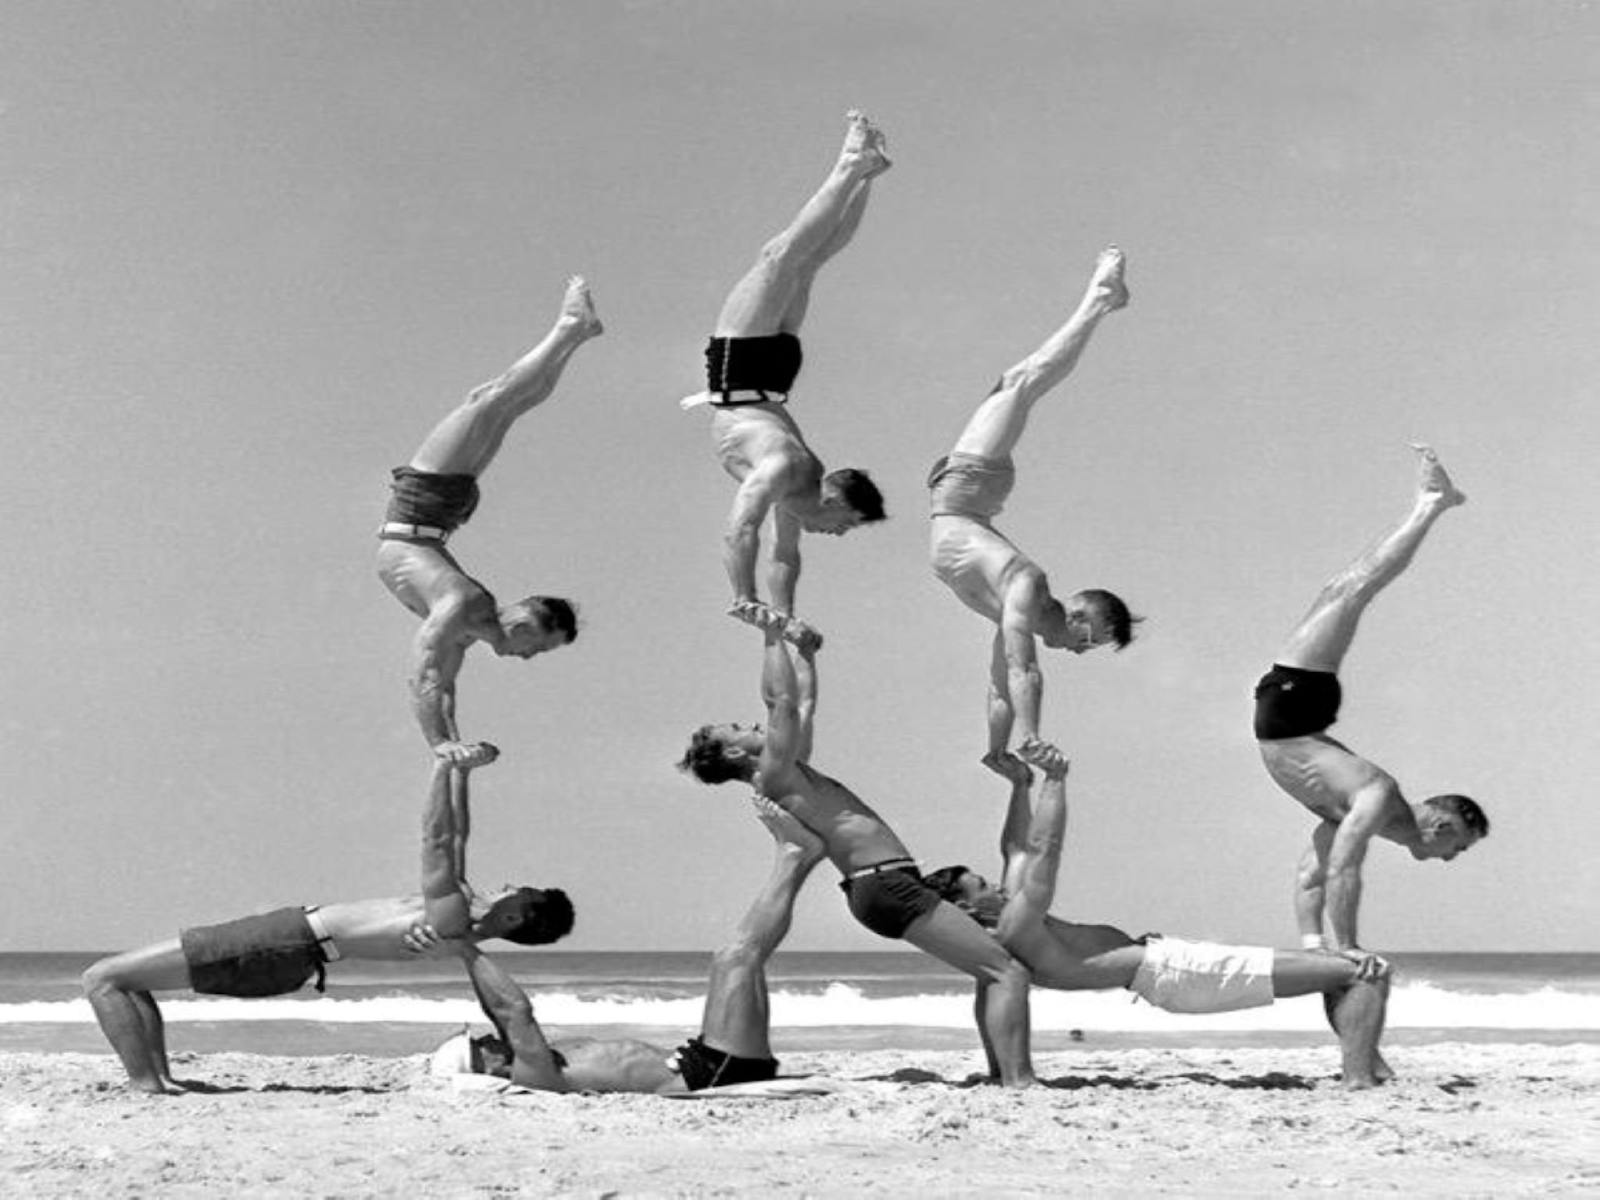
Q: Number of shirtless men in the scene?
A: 8